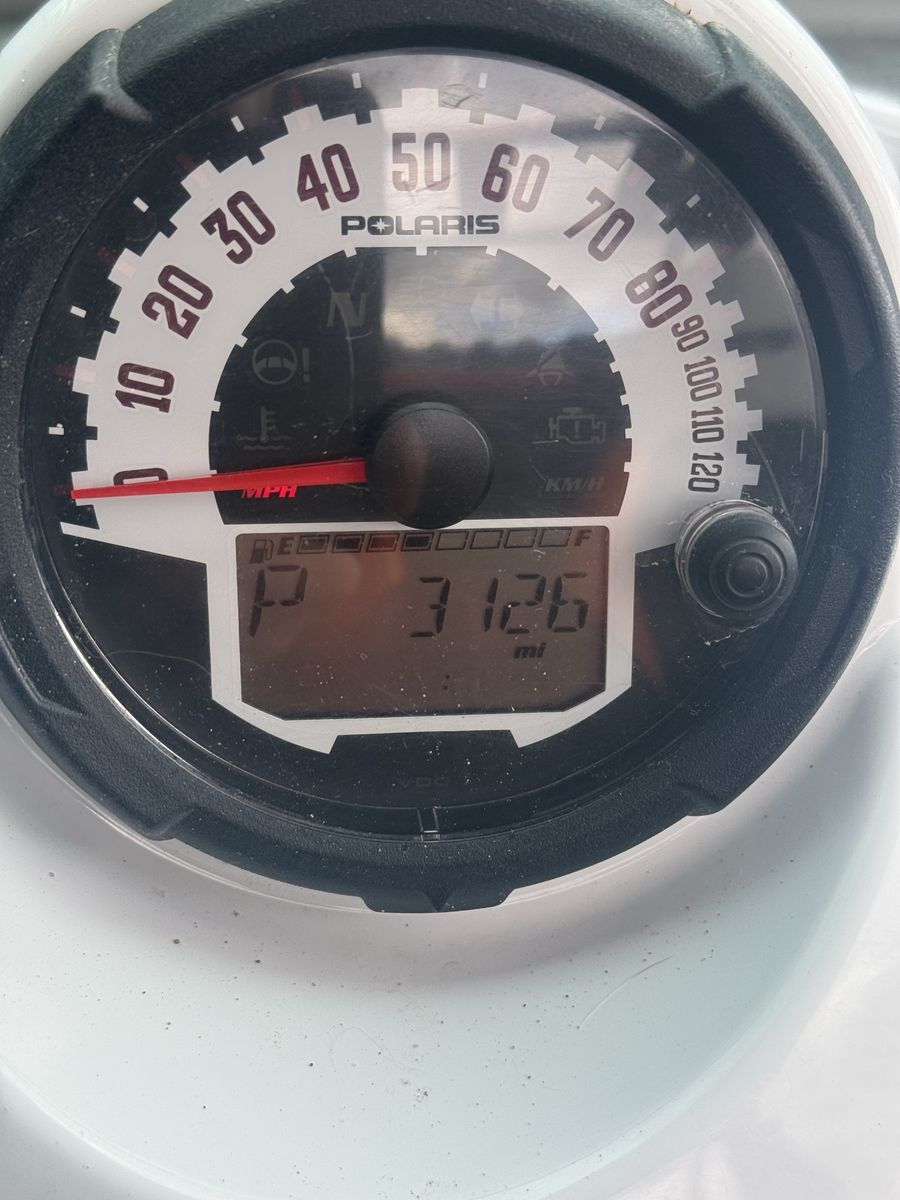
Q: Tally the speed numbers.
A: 13